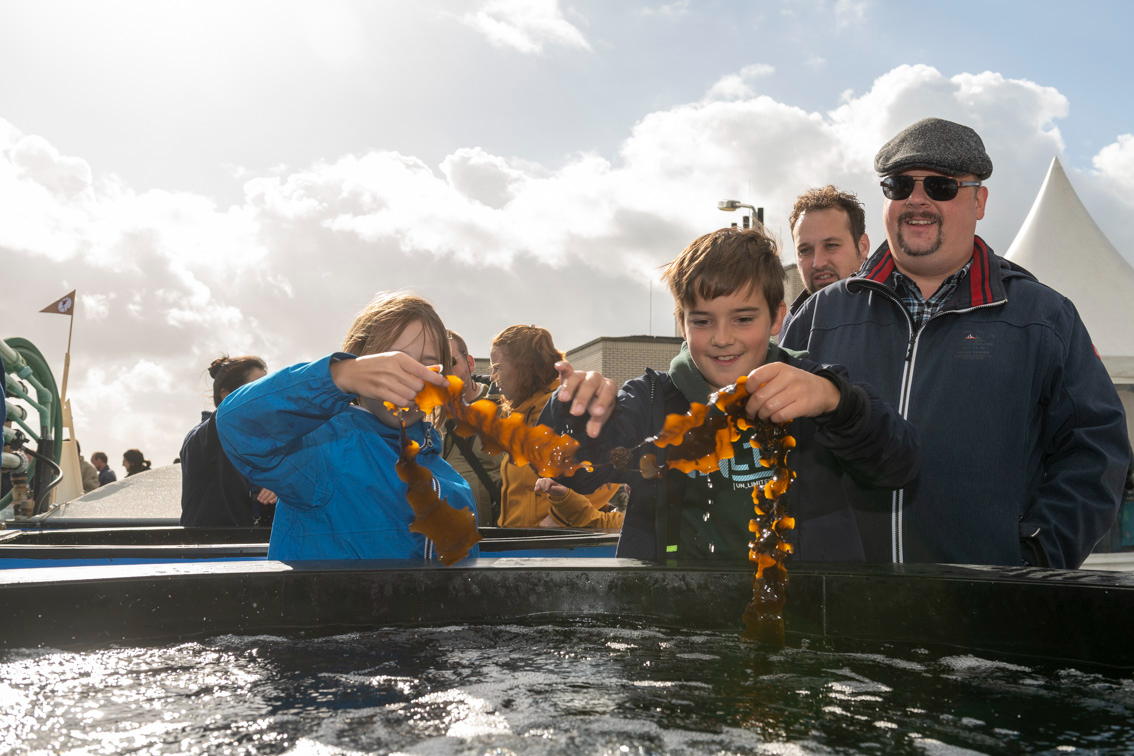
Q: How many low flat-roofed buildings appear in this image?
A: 1